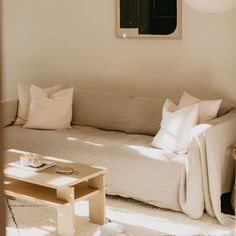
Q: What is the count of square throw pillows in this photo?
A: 4